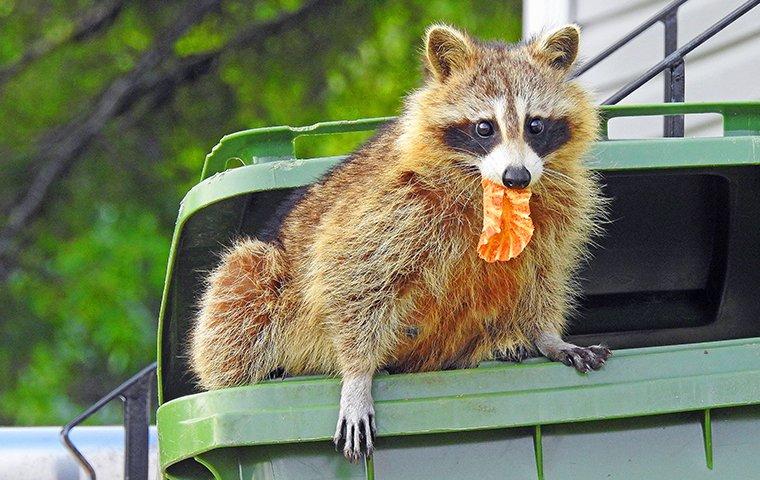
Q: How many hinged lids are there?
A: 1